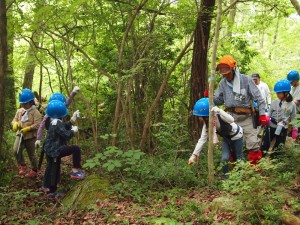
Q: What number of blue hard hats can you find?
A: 6